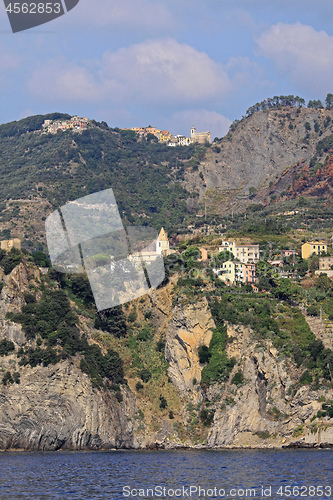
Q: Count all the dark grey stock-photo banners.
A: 1